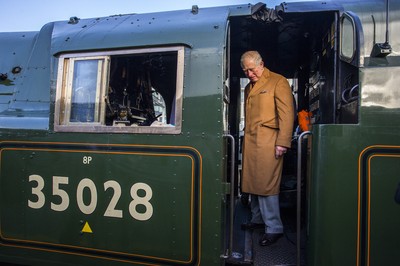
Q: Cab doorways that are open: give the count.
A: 1